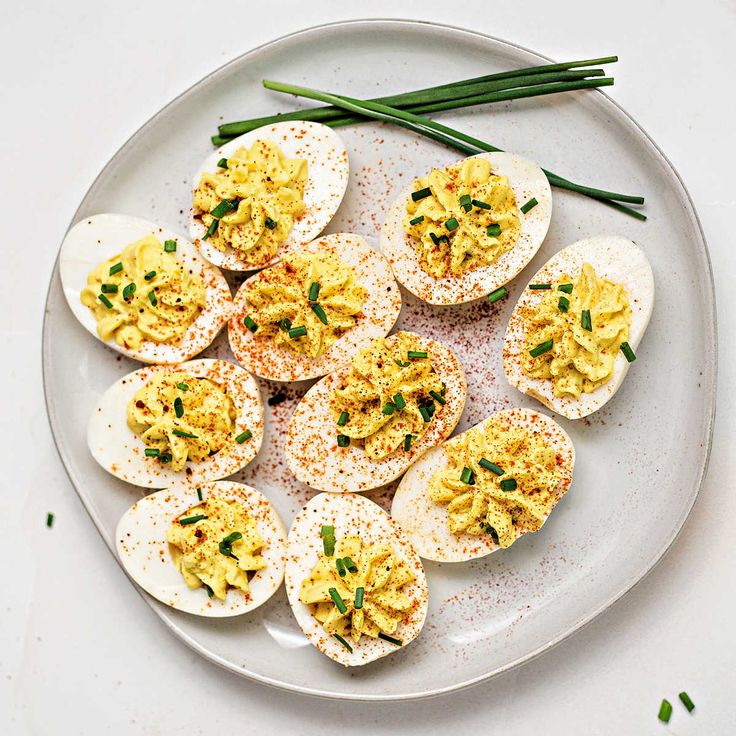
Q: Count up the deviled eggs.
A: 10